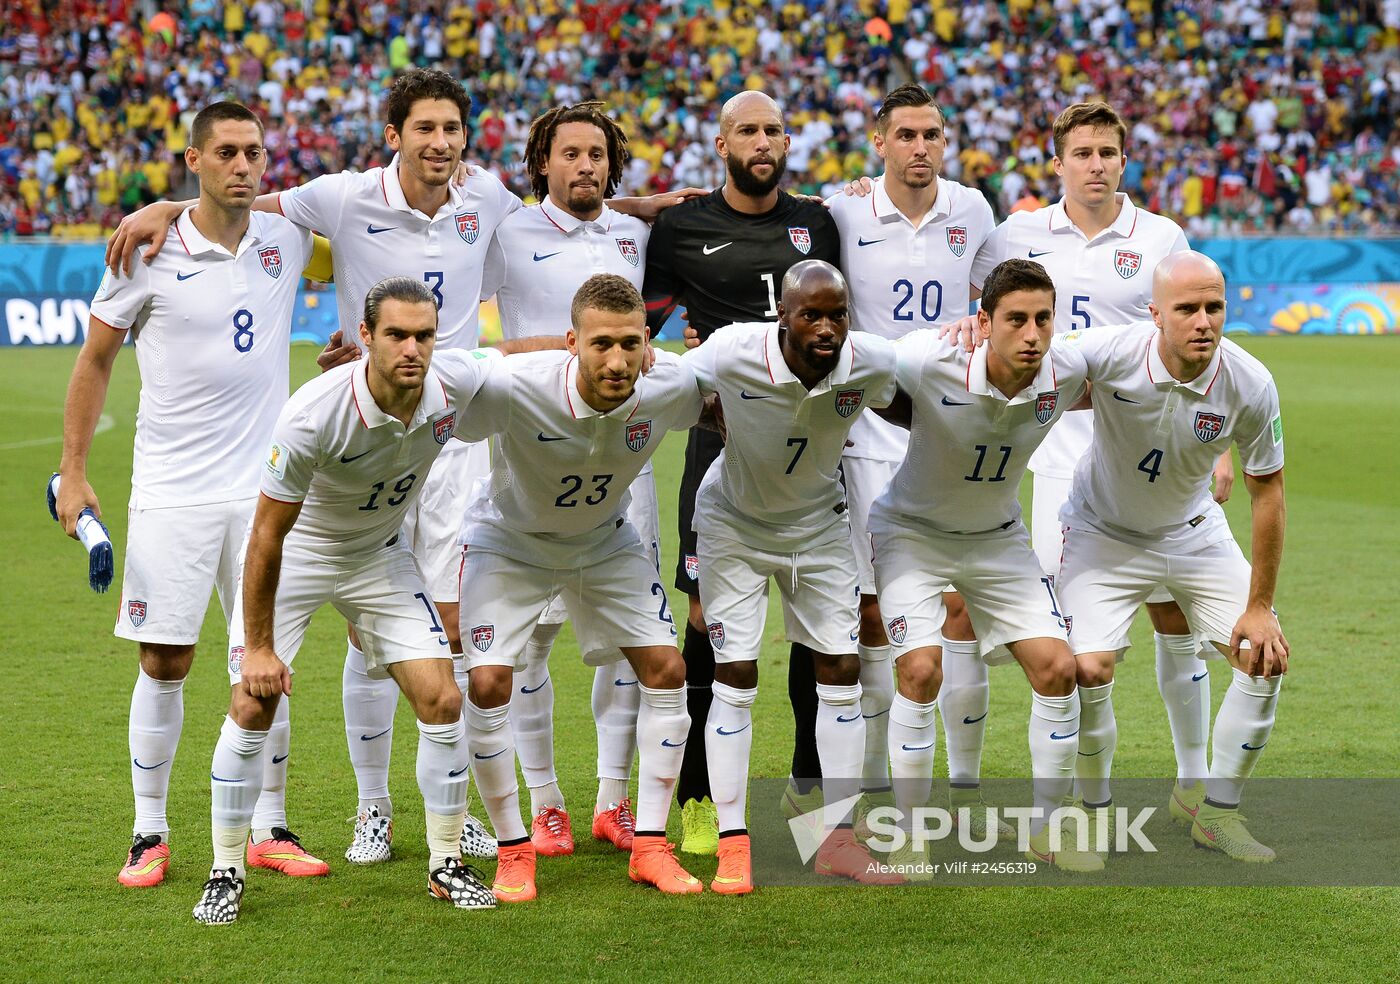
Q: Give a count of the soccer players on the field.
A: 11